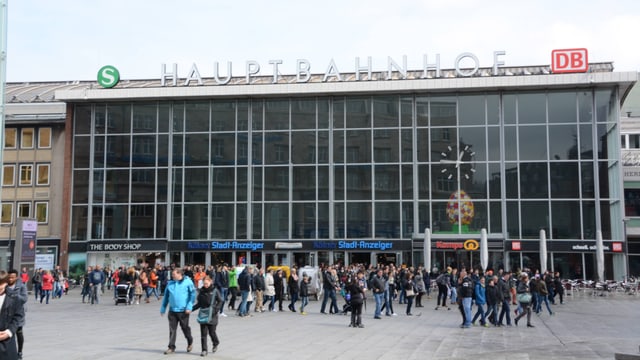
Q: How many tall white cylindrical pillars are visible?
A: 4